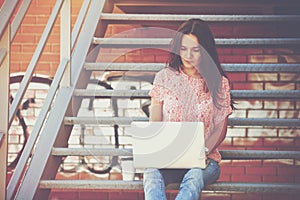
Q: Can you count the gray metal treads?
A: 7